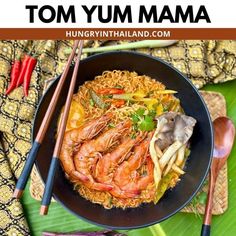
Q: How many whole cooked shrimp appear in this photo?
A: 4